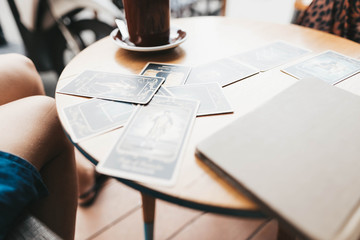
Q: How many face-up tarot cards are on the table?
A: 8